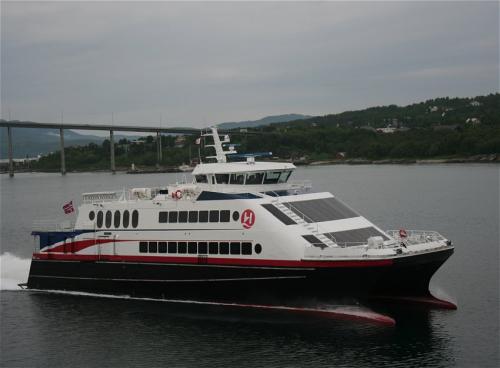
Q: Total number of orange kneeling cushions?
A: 0